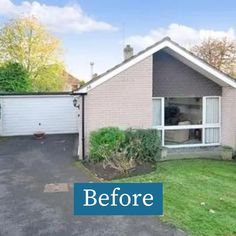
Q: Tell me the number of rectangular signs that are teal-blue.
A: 1